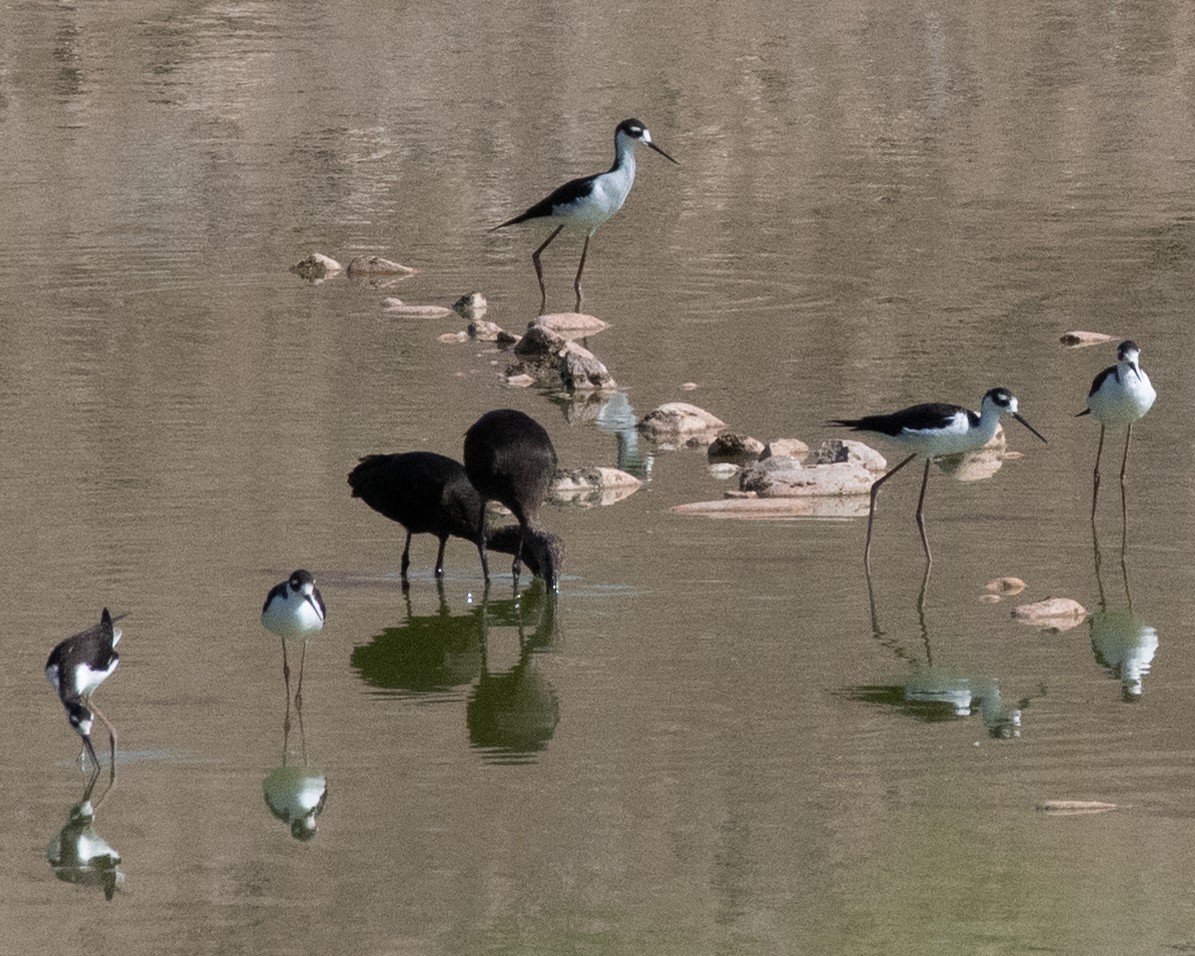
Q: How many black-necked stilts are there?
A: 5